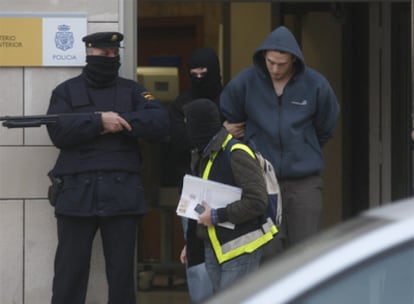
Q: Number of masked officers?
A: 3